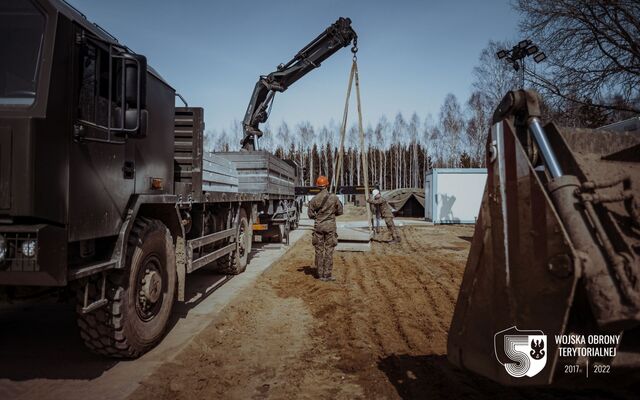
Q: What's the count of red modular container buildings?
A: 0